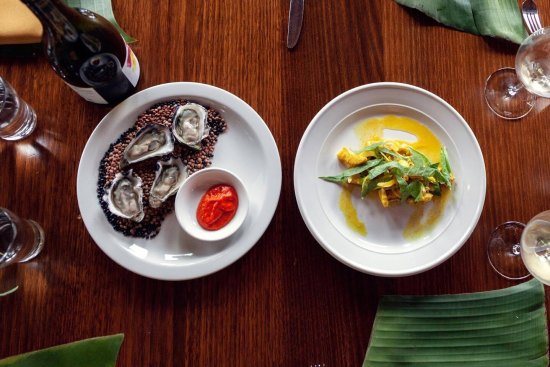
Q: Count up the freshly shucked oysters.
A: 4